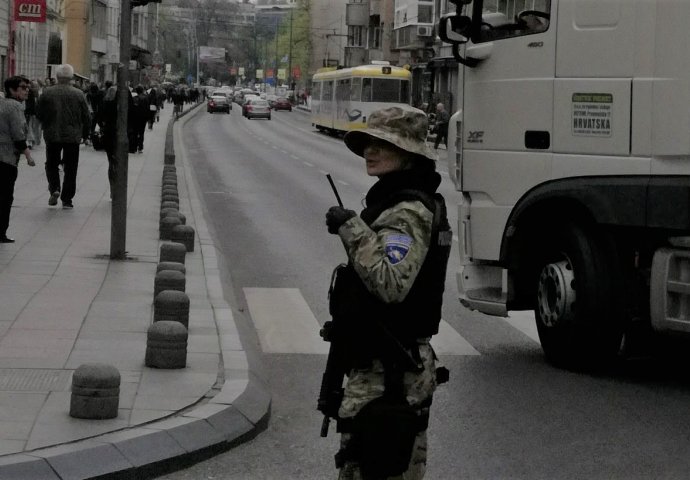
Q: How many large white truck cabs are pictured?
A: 1